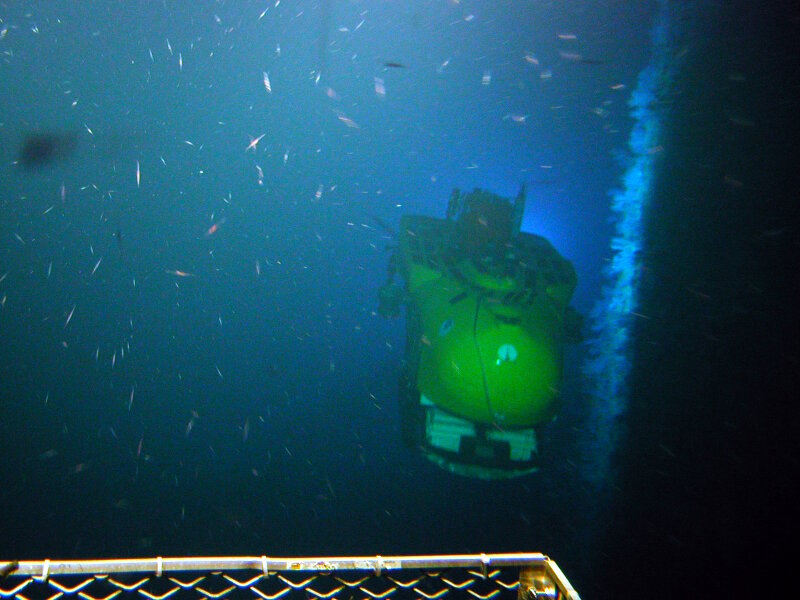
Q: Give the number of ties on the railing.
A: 5